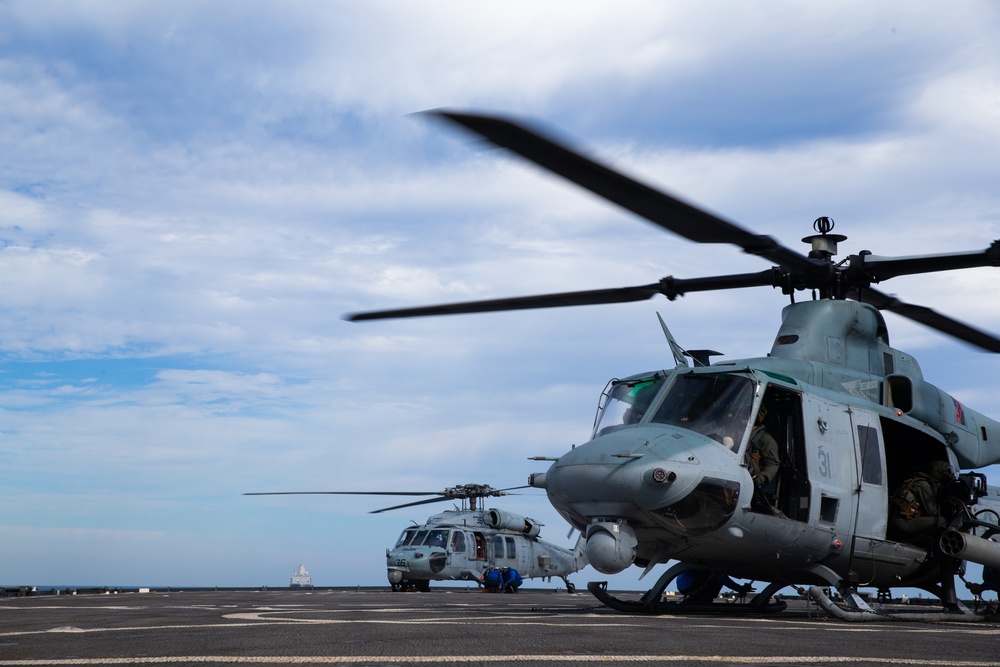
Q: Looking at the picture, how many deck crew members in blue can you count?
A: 3